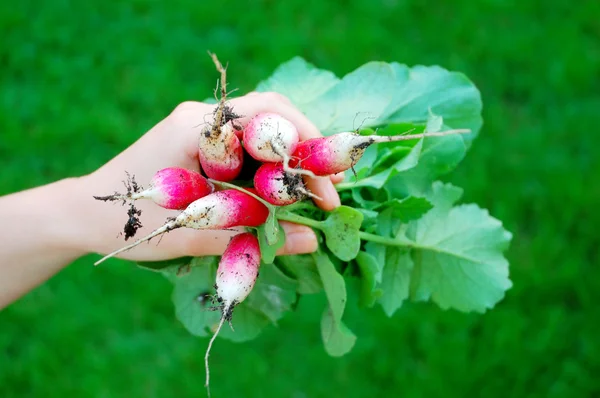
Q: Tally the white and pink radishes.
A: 7